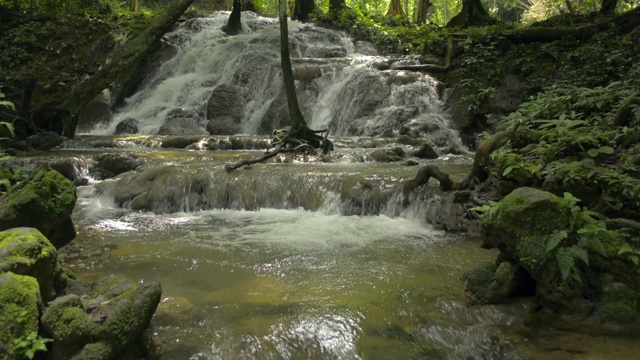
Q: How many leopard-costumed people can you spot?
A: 0